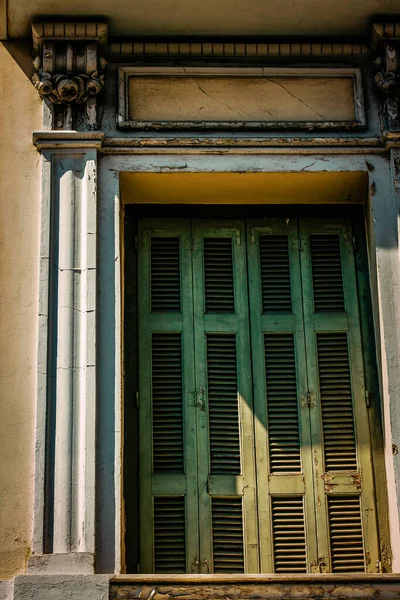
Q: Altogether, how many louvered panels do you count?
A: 12